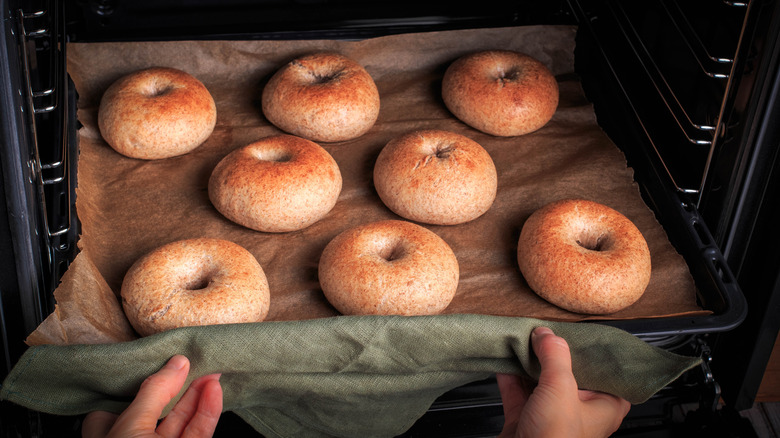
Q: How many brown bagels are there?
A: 8